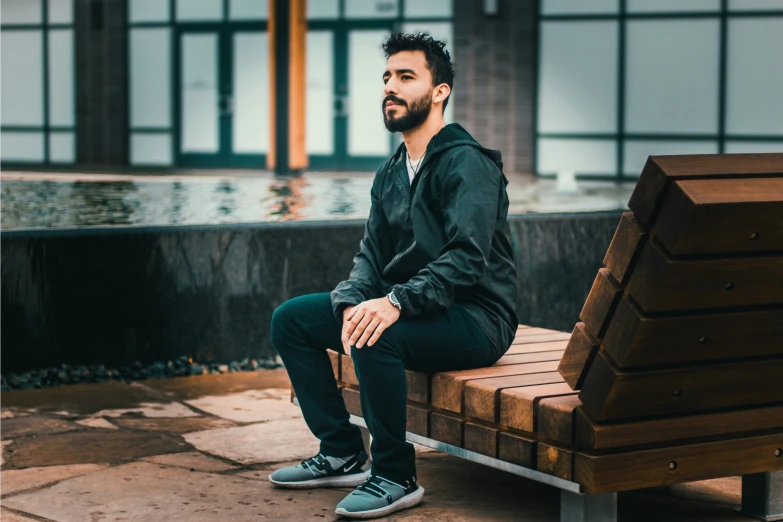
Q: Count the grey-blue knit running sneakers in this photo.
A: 2